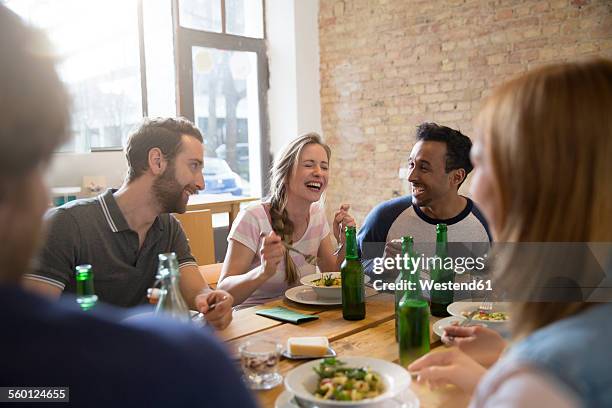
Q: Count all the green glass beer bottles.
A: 5